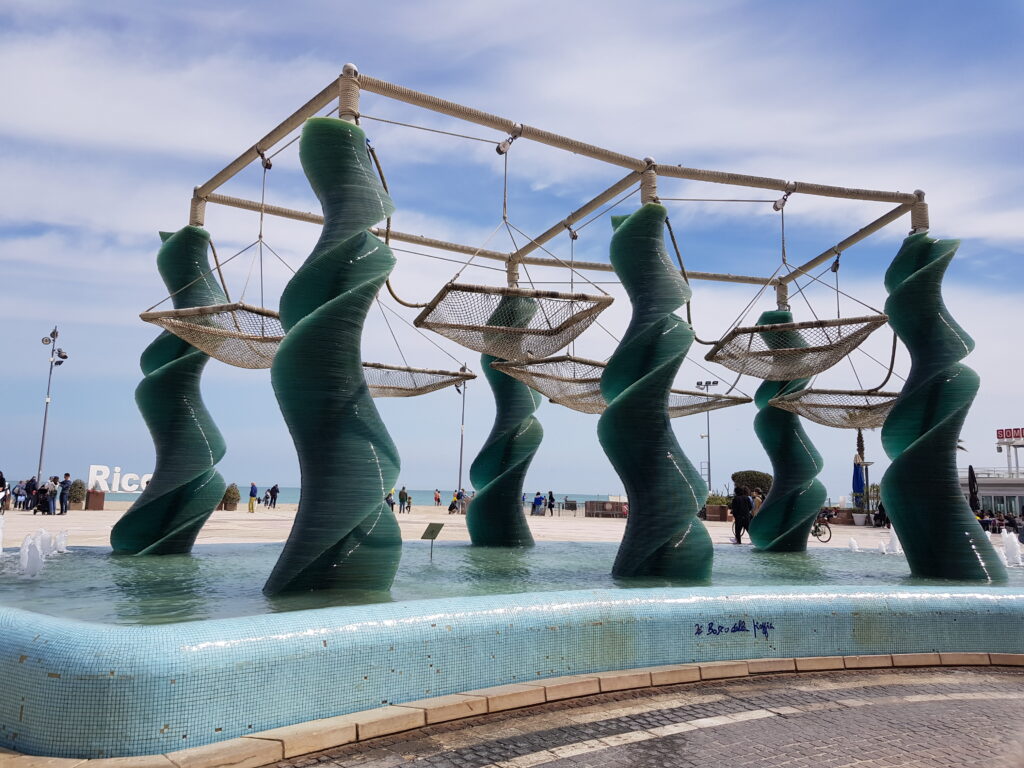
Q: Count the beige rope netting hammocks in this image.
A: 7